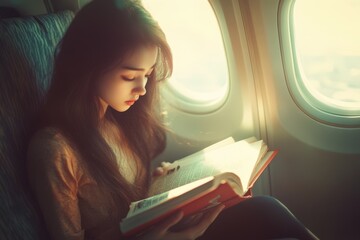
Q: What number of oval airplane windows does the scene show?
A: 2